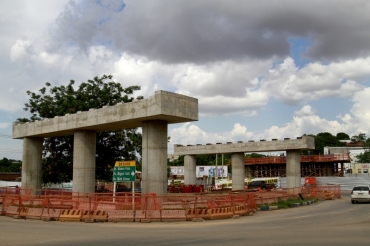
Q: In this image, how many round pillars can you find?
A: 6